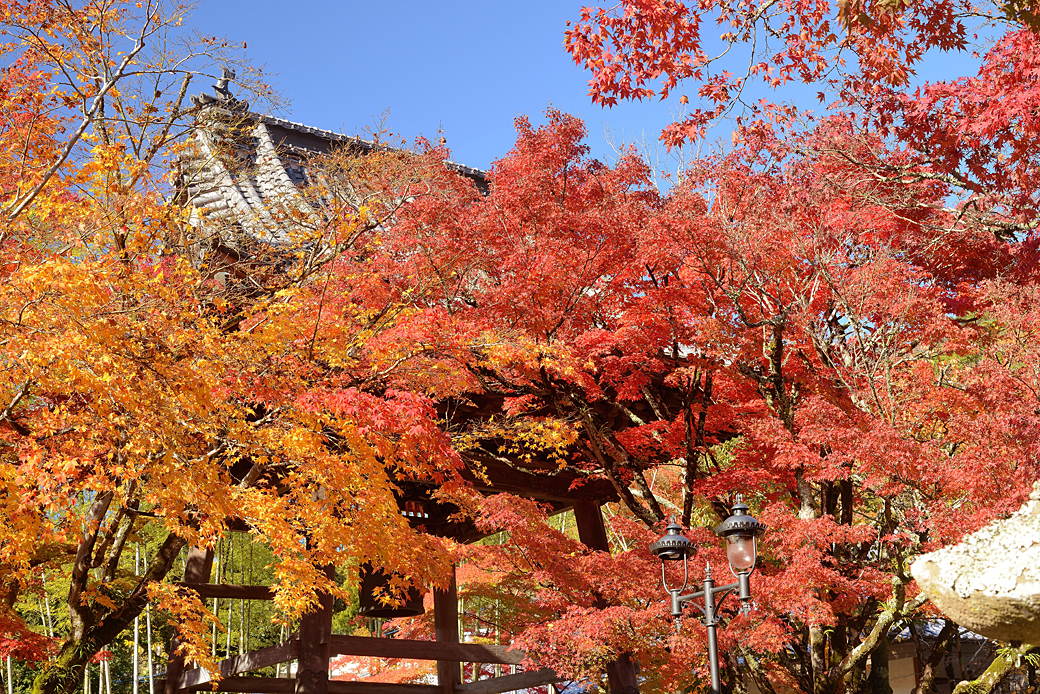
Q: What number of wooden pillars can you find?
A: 4